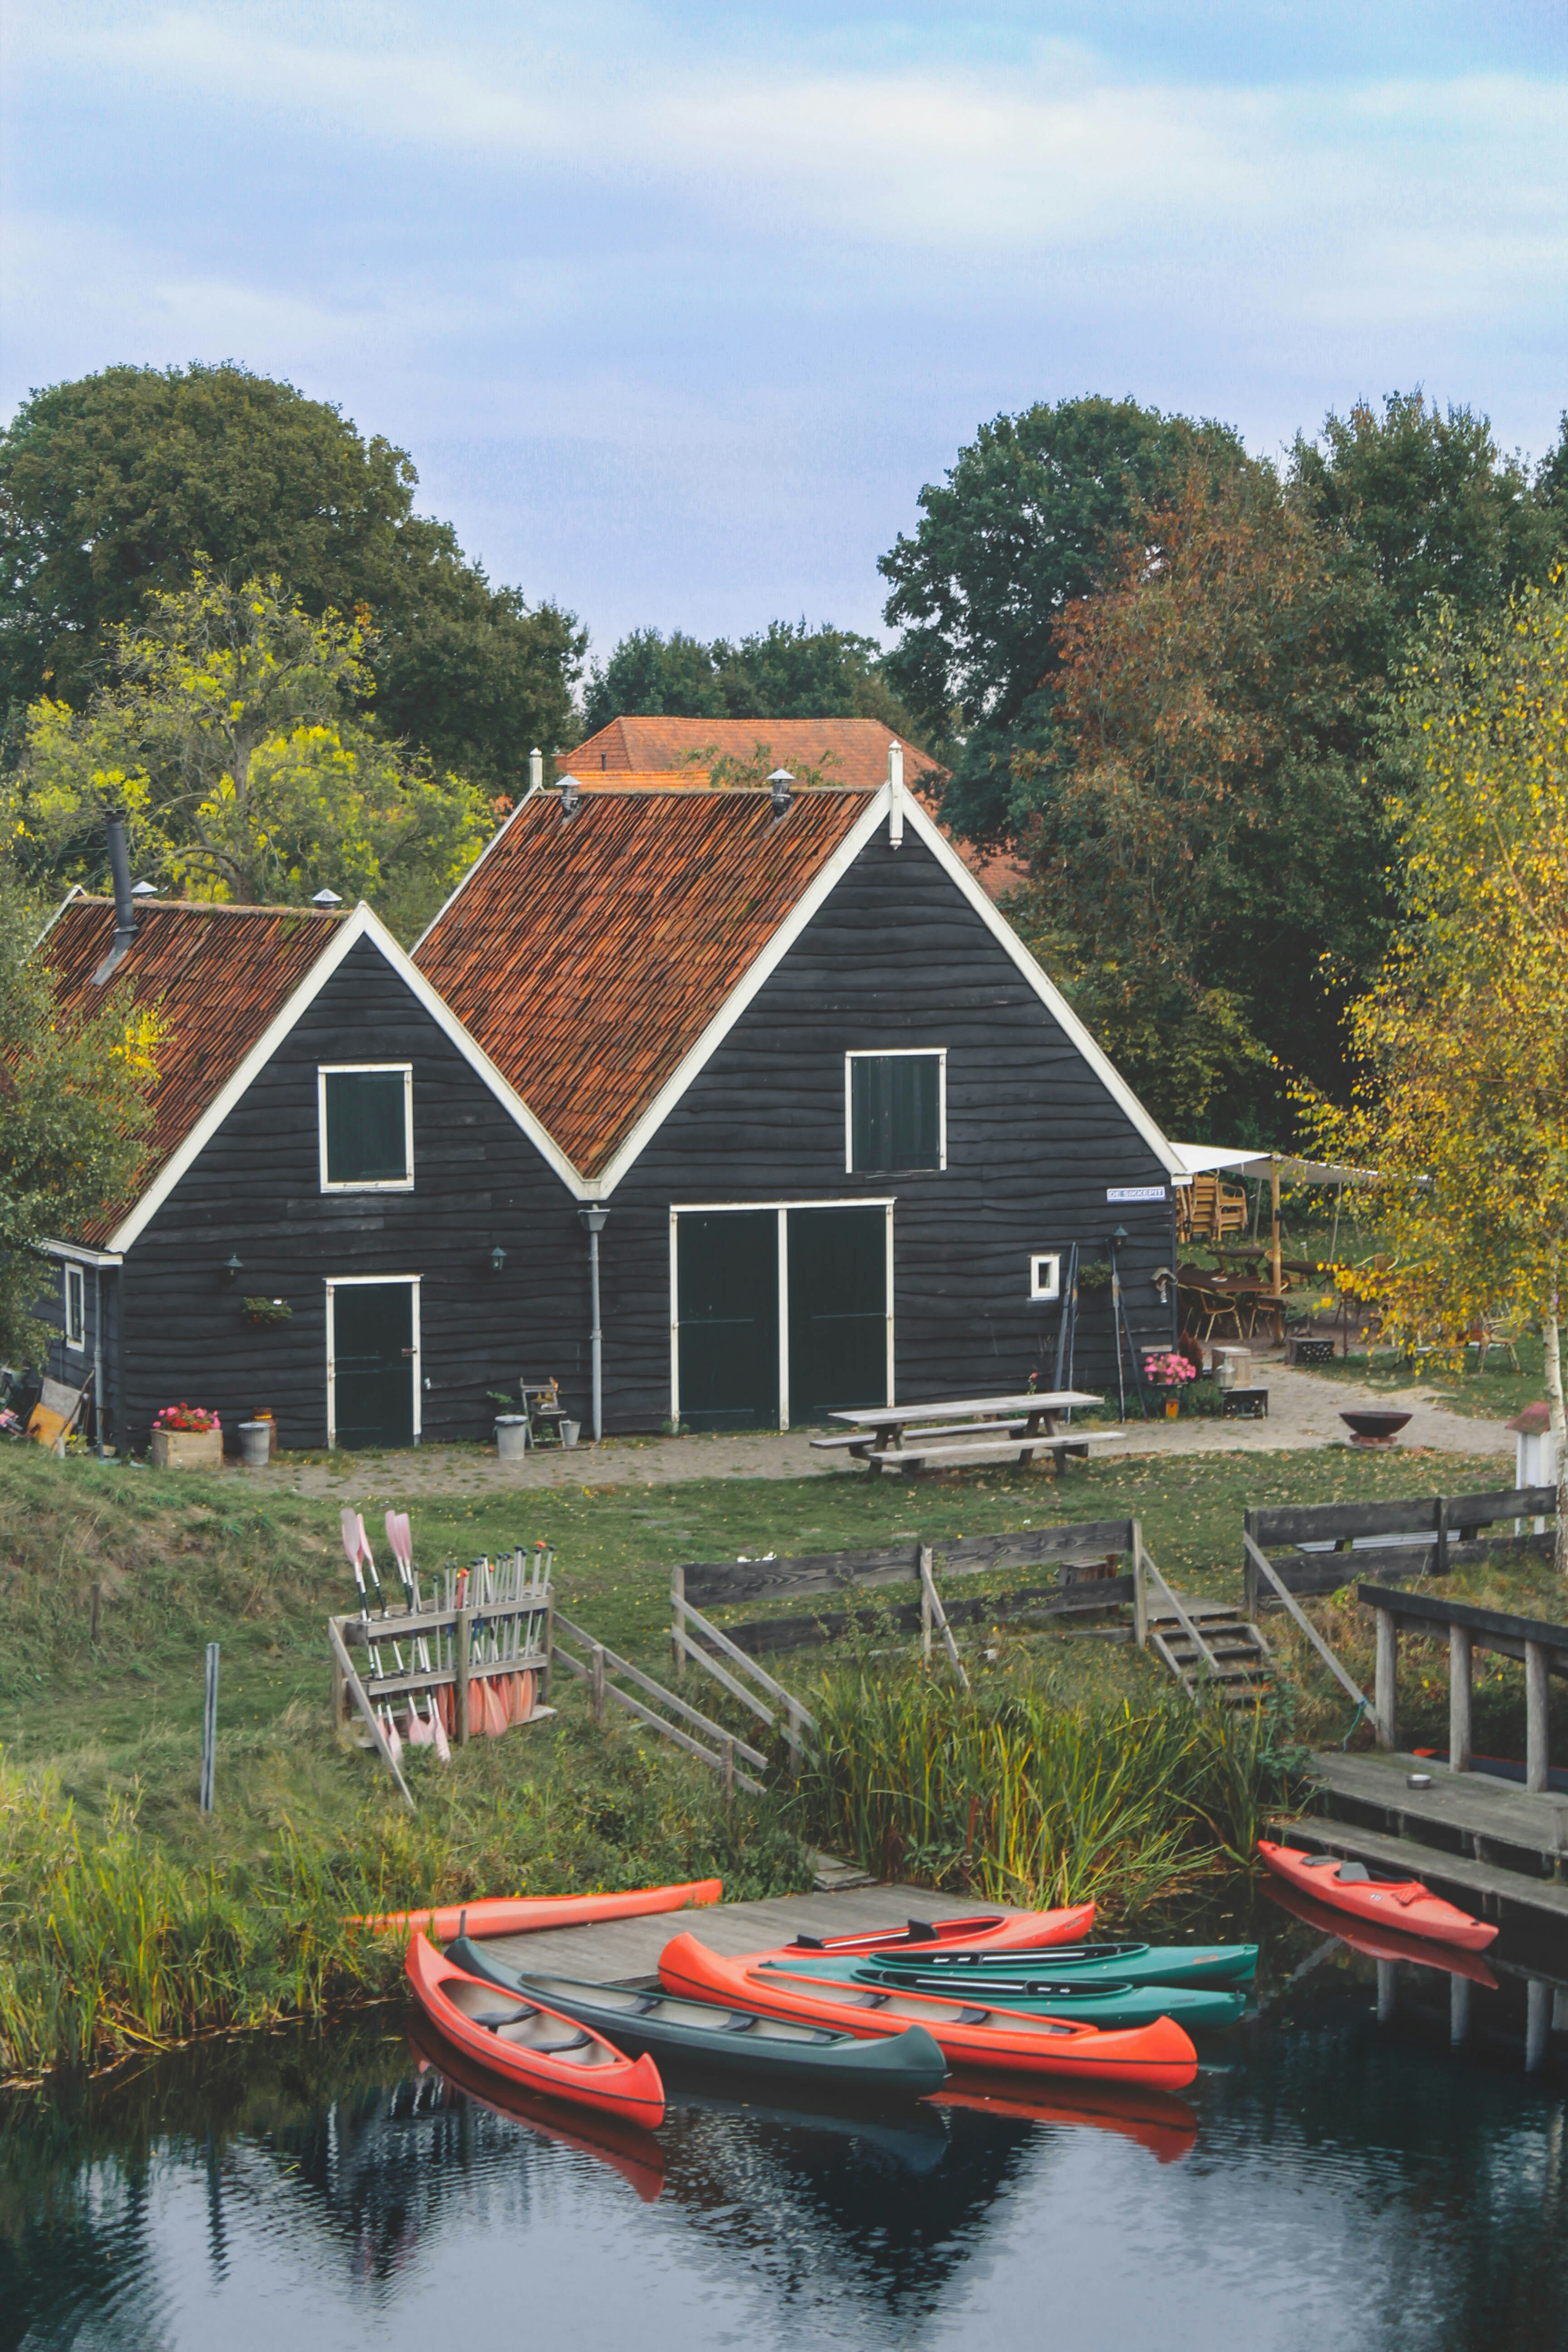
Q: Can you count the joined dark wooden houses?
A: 2